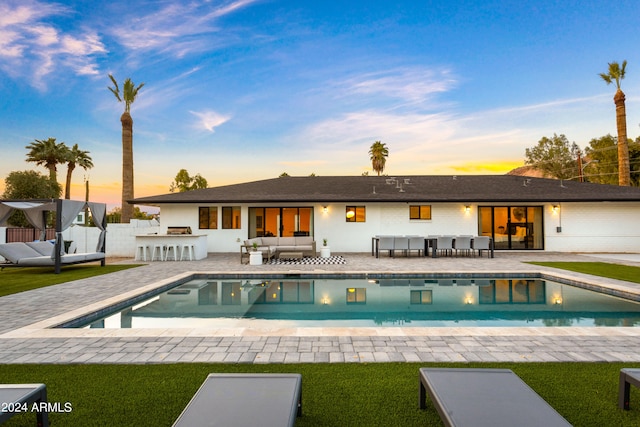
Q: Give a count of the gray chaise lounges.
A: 4